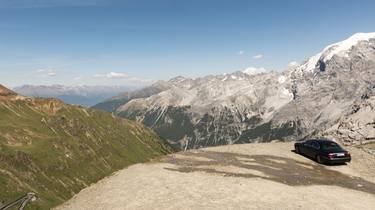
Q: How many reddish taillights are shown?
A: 2